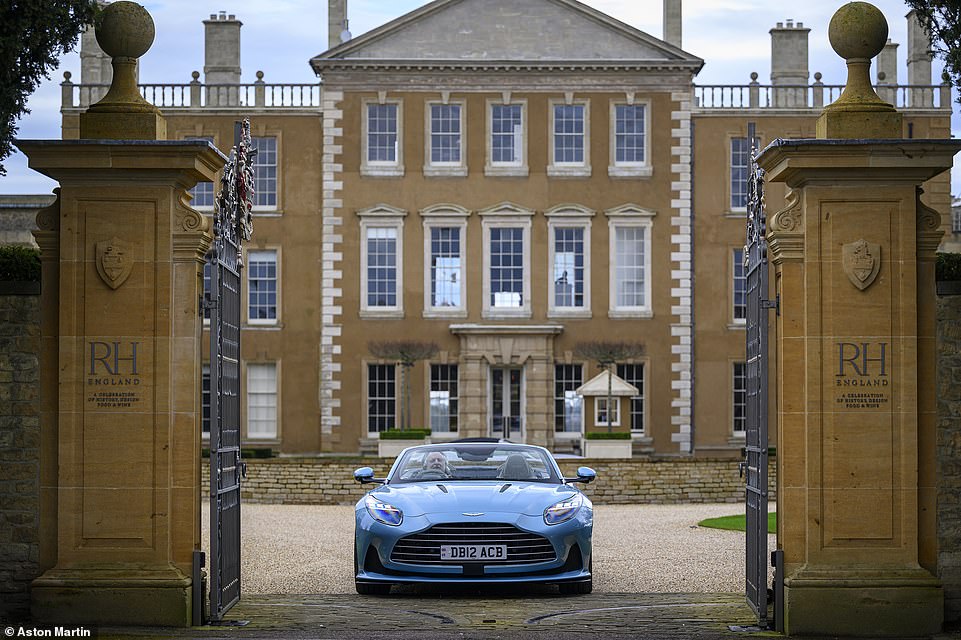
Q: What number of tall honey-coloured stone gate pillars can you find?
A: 2